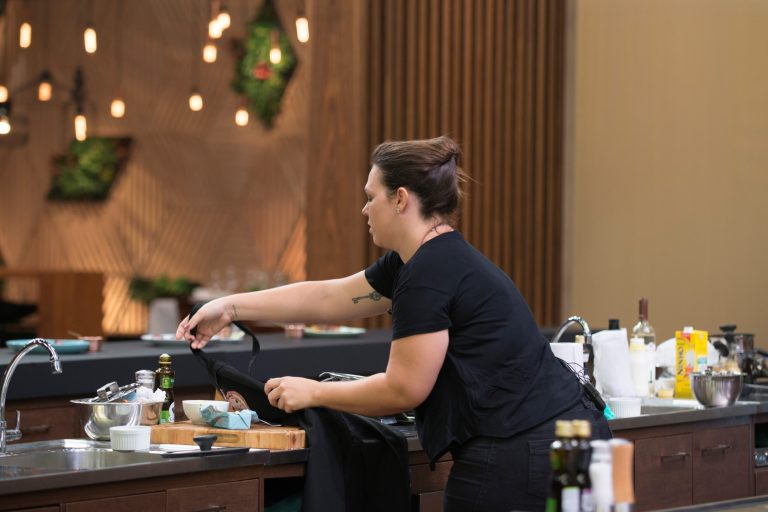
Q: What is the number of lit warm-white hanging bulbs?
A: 14